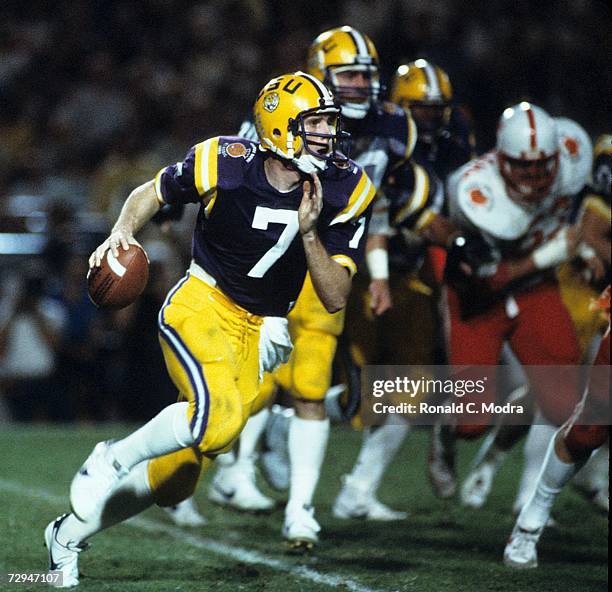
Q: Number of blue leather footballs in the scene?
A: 0